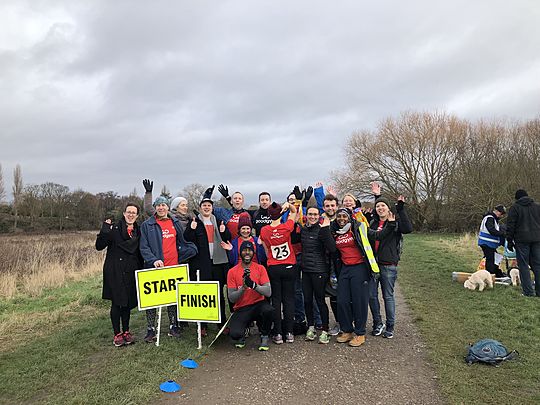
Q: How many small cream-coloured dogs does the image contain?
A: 2